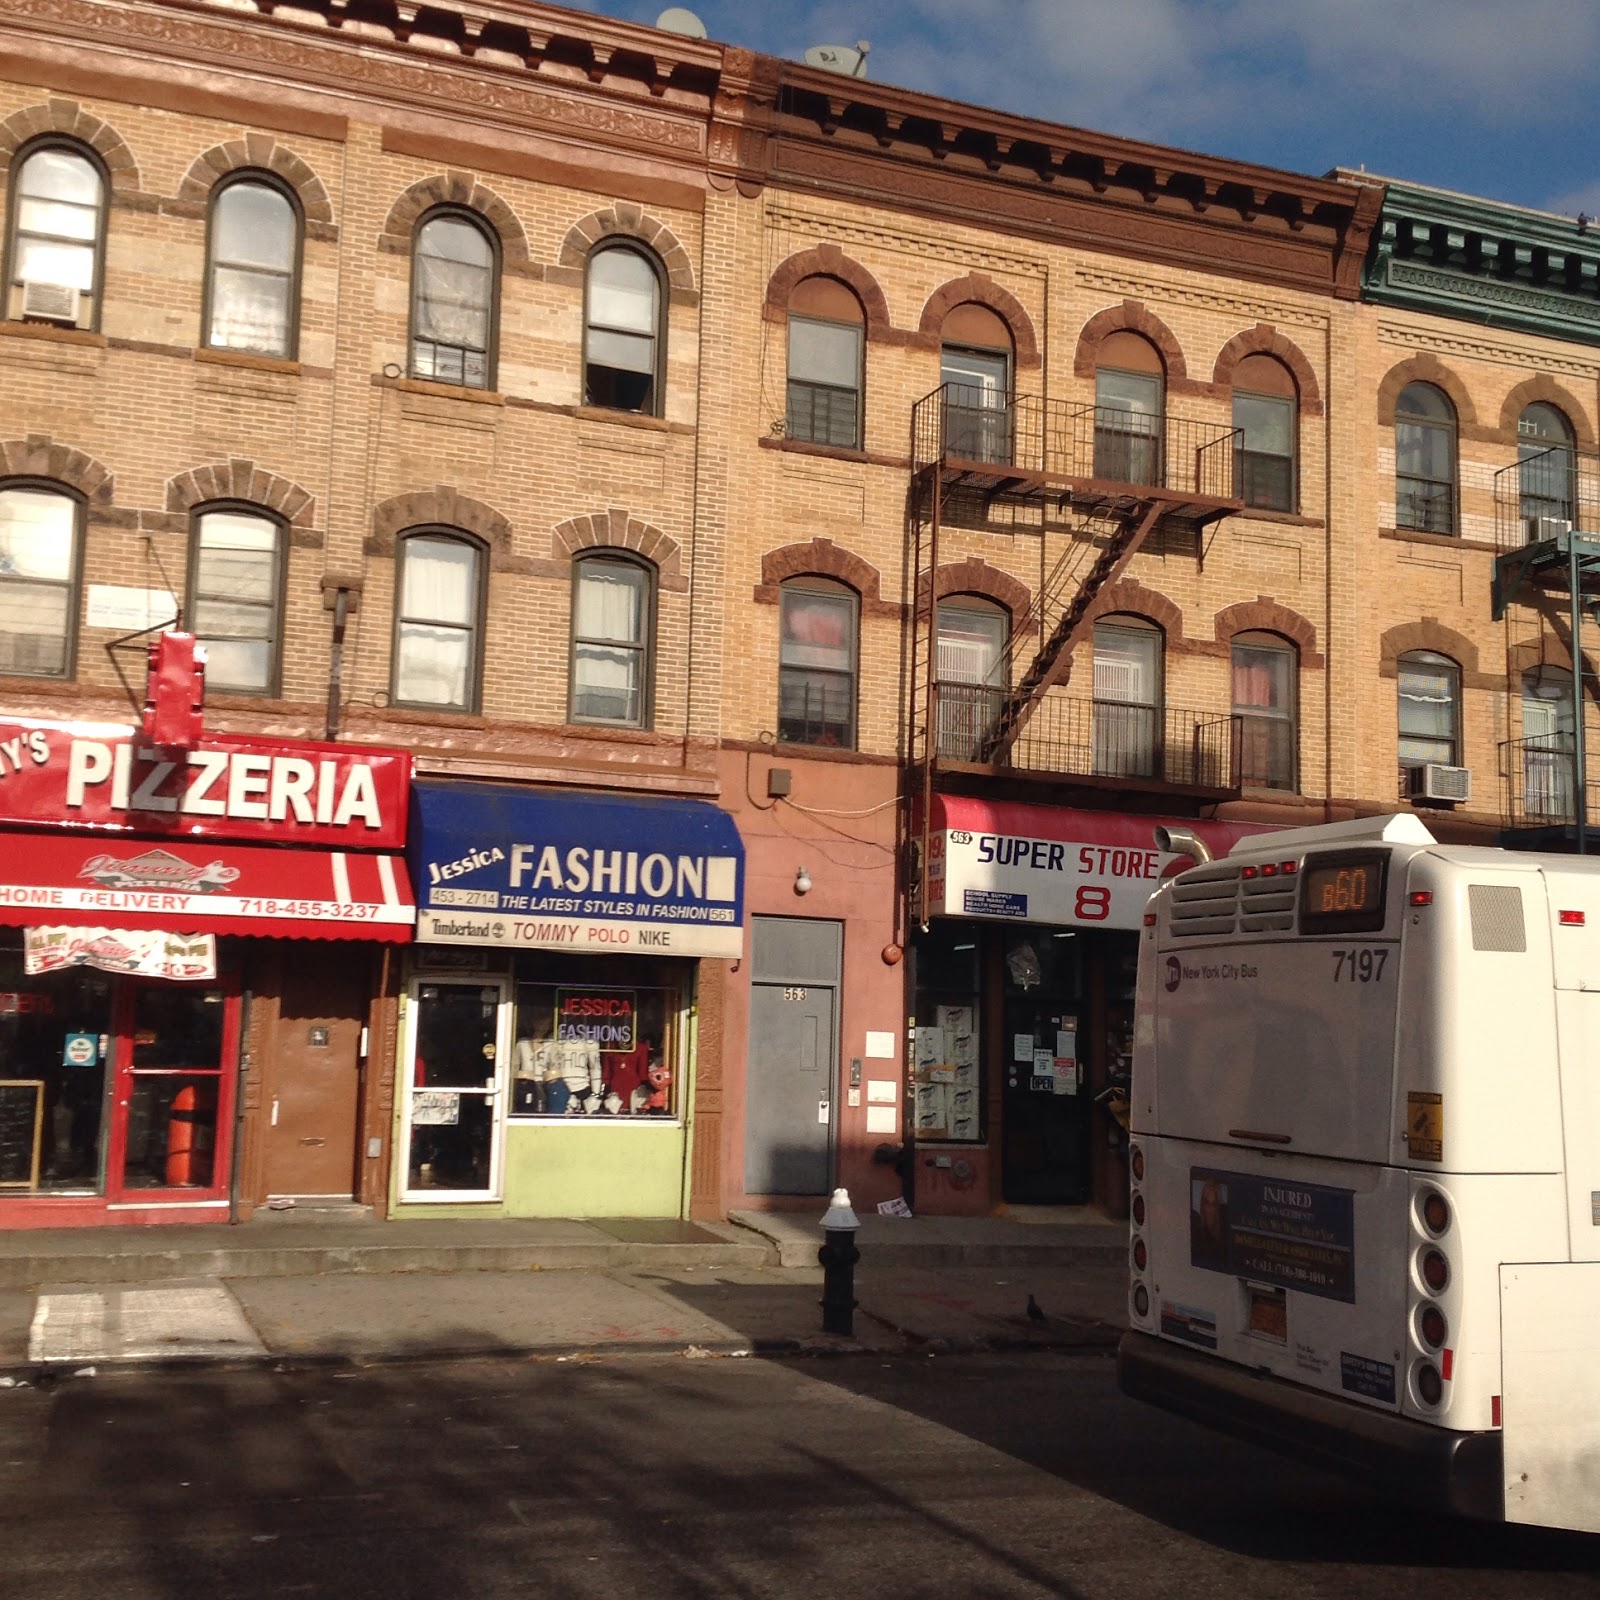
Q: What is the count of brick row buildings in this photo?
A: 3